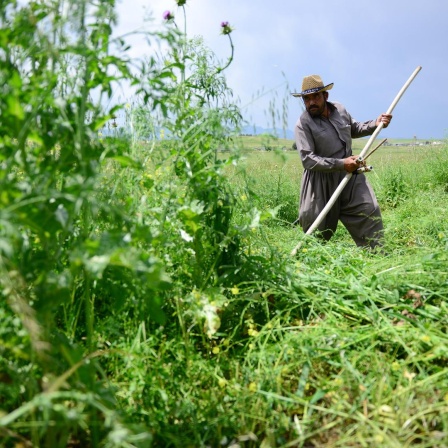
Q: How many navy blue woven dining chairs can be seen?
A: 0